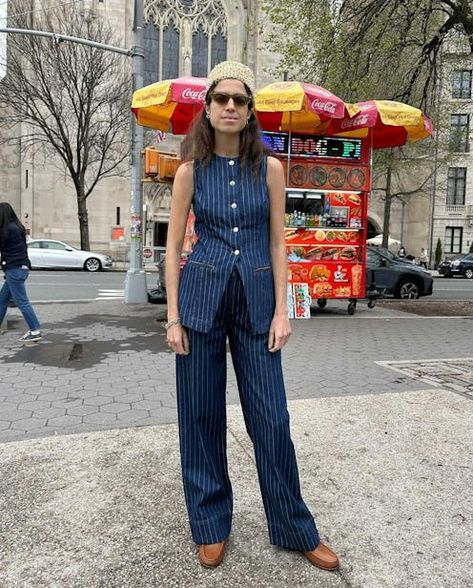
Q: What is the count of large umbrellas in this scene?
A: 3